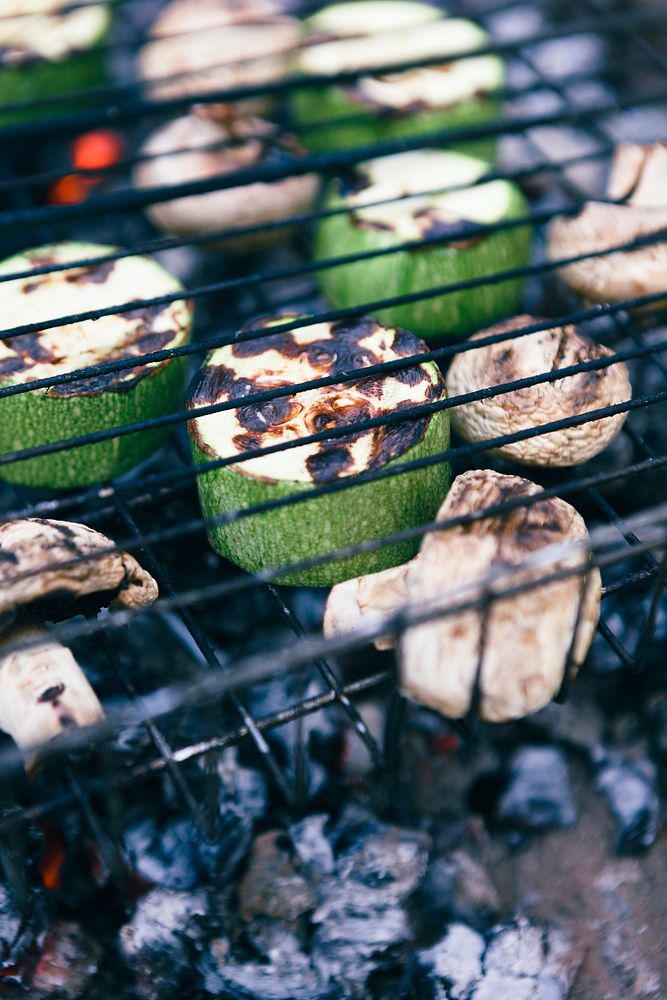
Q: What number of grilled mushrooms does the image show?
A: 6